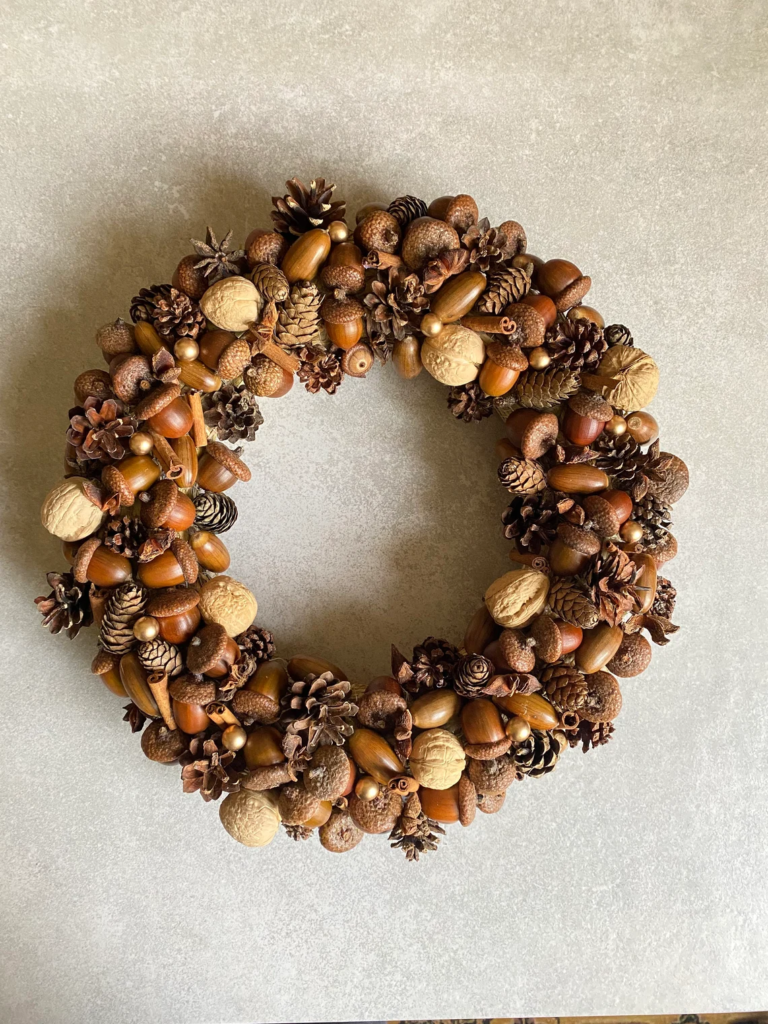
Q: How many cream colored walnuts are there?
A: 8